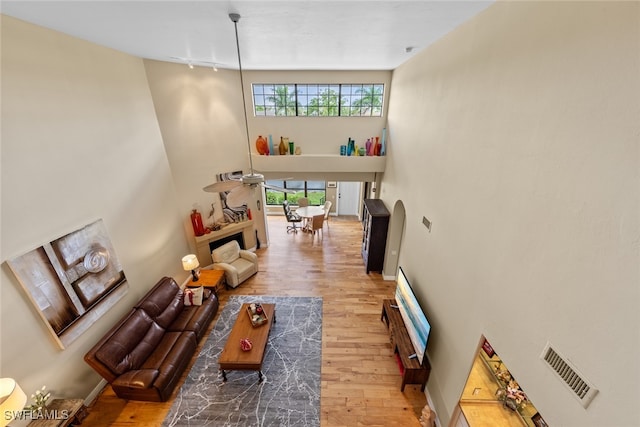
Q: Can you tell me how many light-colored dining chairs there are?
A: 3